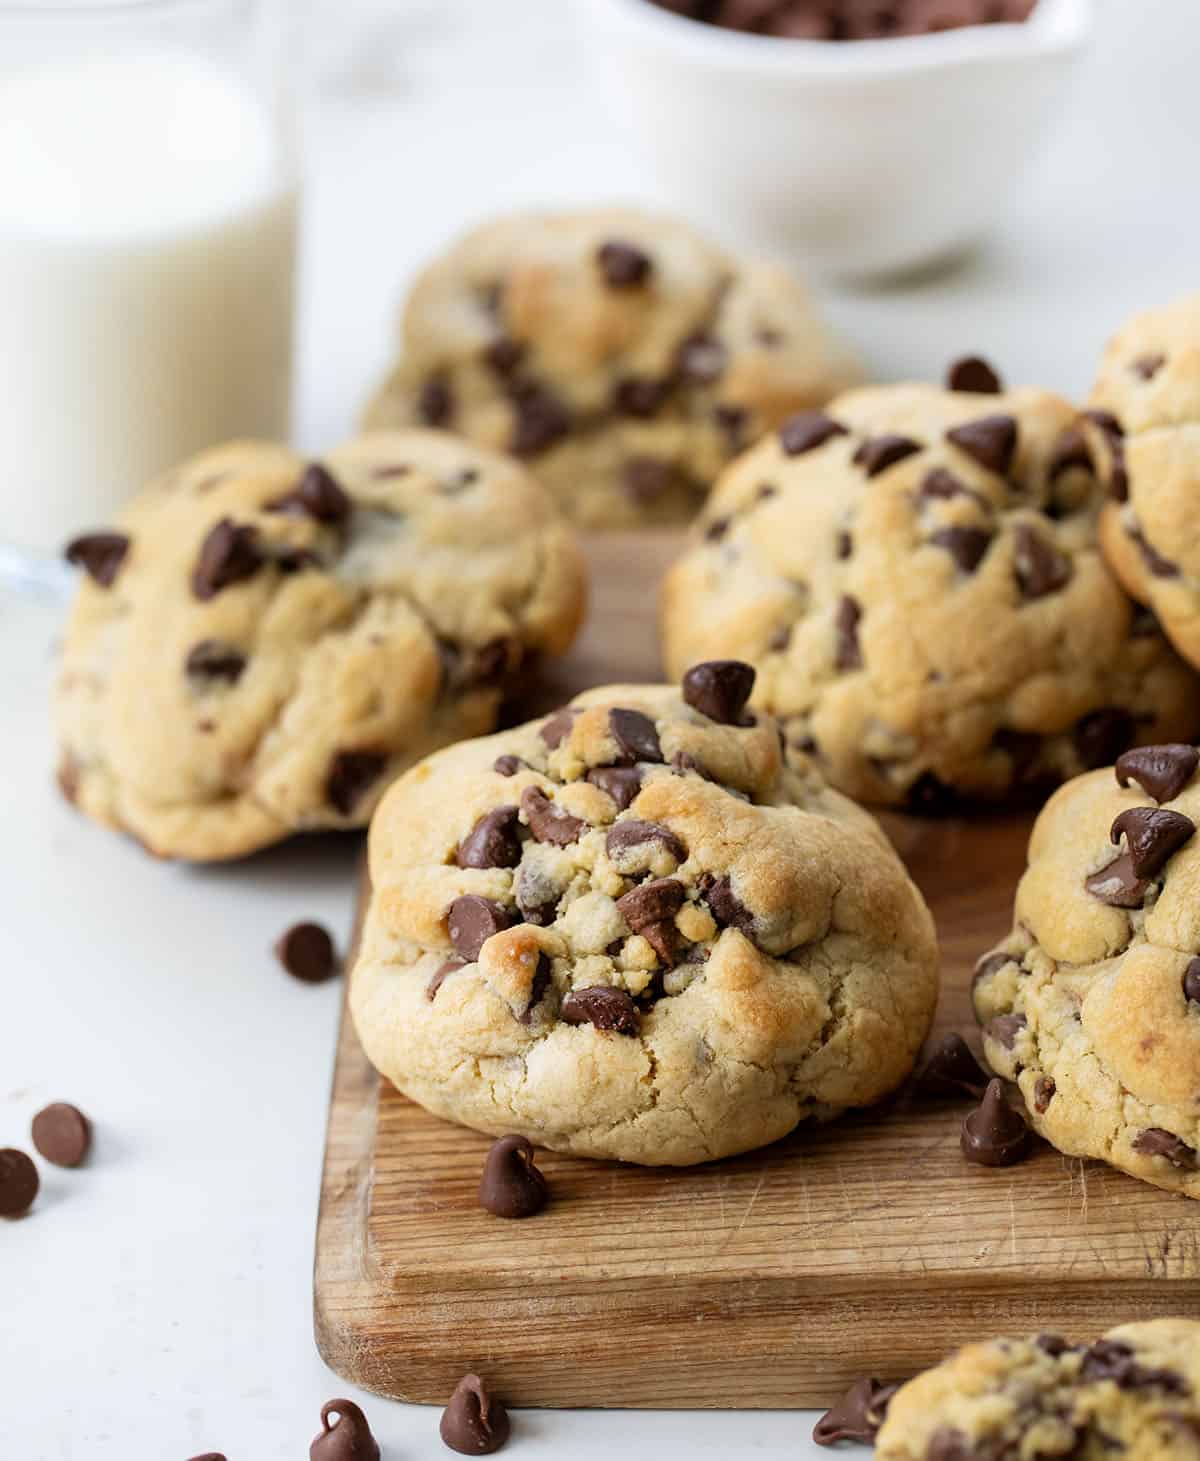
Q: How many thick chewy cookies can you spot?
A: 7